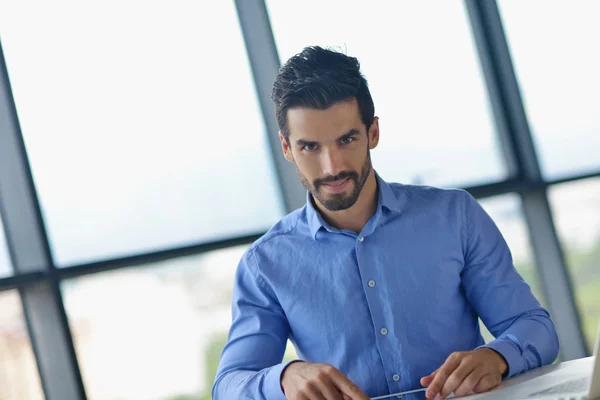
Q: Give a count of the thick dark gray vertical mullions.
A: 3